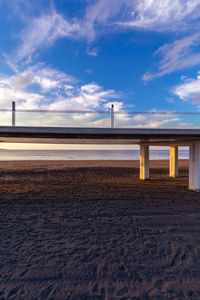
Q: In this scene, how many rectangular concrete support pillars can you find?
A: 3